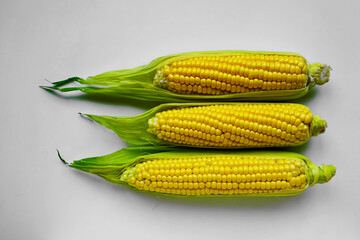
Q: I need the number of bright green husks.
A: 3